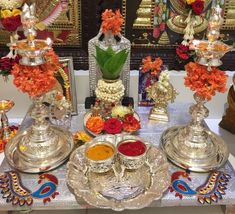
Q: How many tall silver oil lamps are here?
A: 2